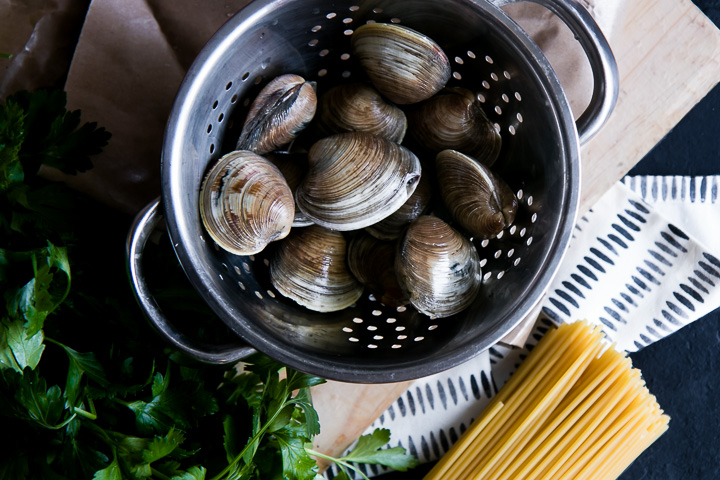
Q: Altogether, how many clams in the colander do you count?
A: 12